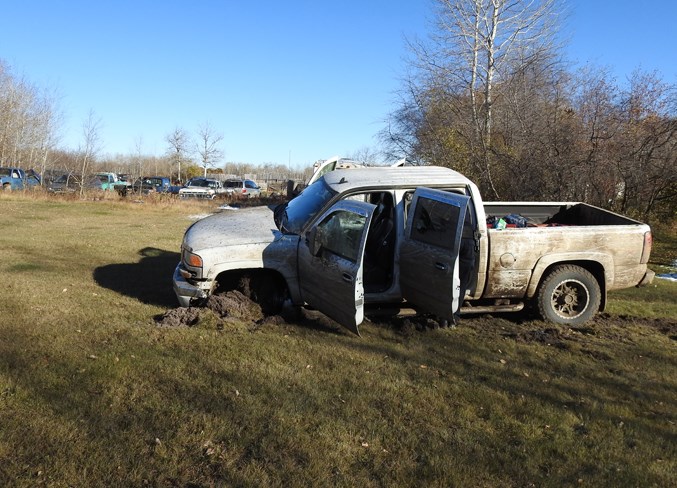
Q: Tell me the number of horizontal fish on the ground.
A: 0